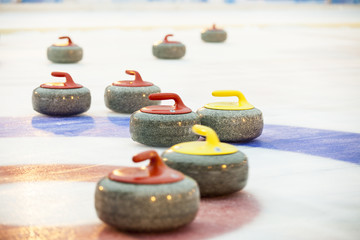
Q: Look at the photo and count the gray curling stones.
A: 9